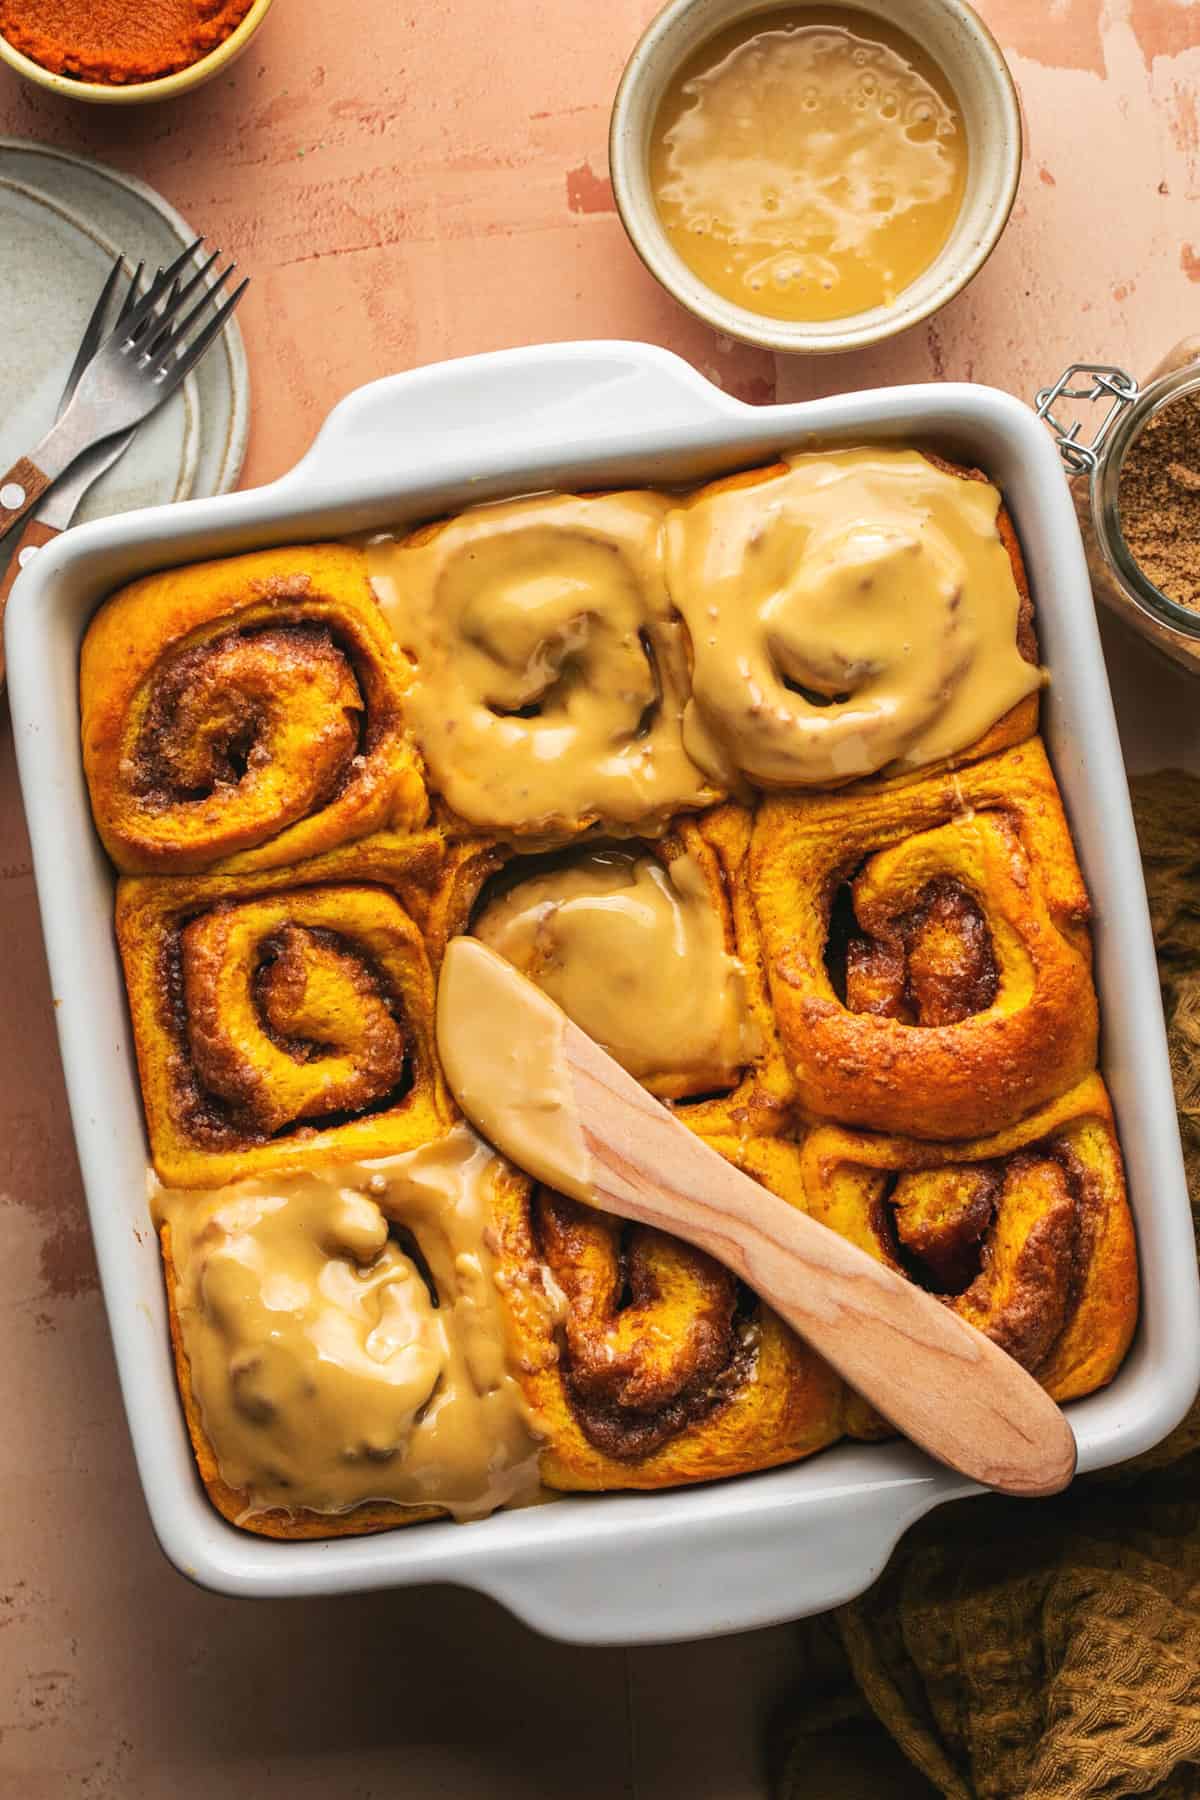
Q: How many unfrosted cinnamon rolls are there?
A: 5